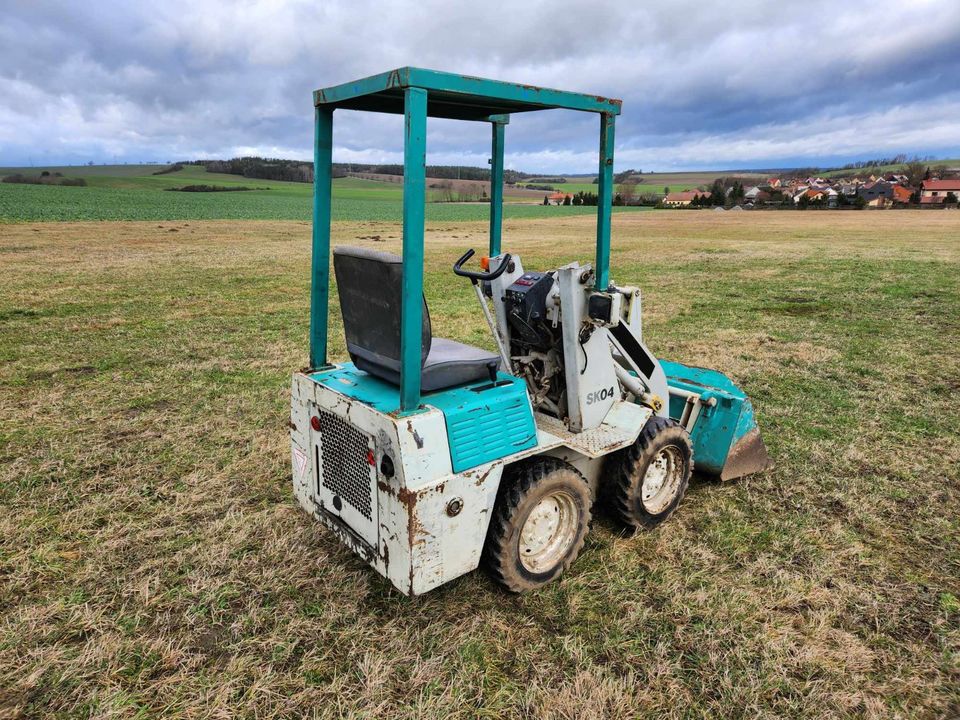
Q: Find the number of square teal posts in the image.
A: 4